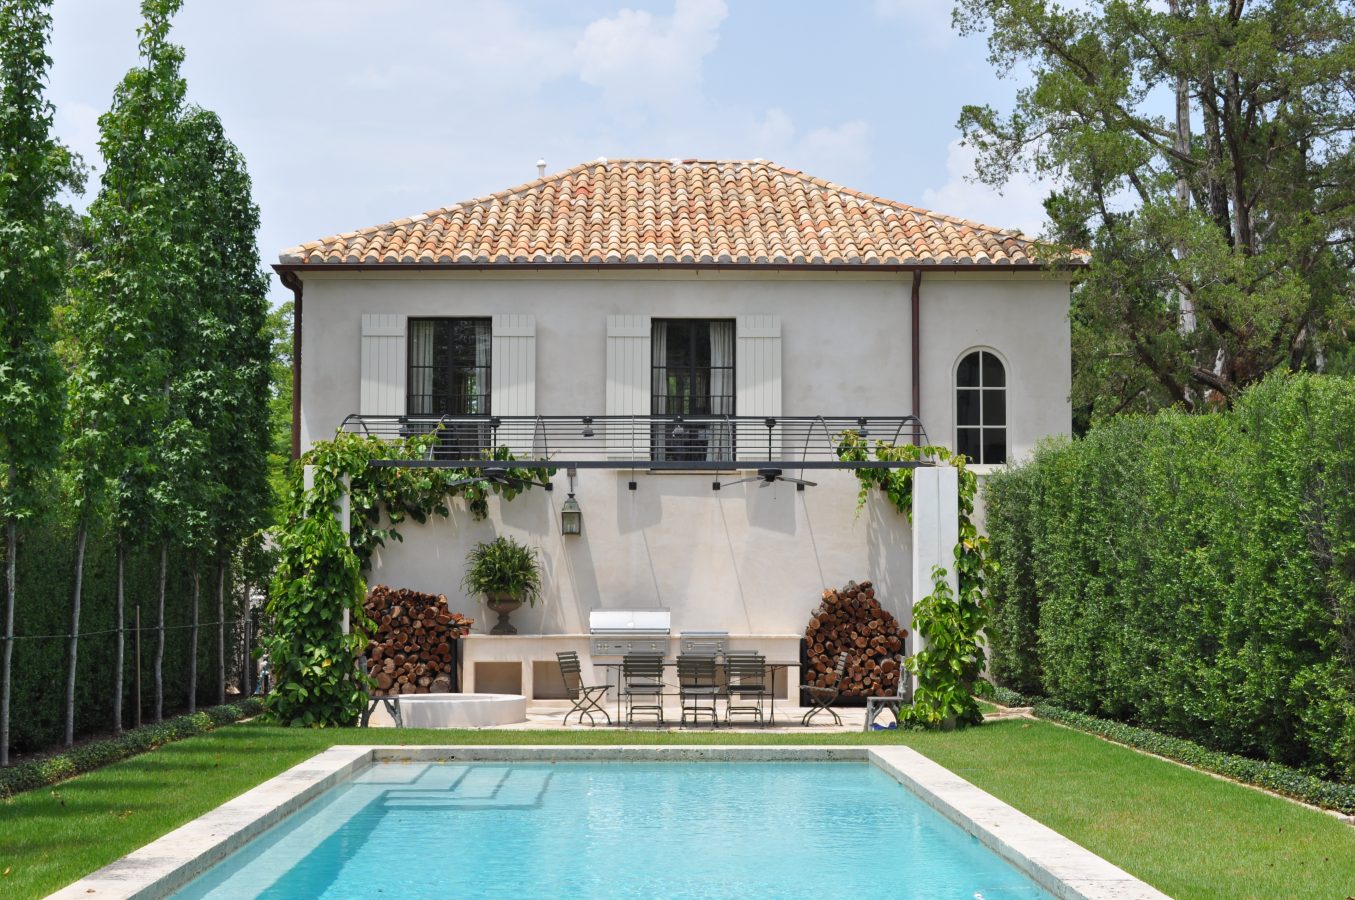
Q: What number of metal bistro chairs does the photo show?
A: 8